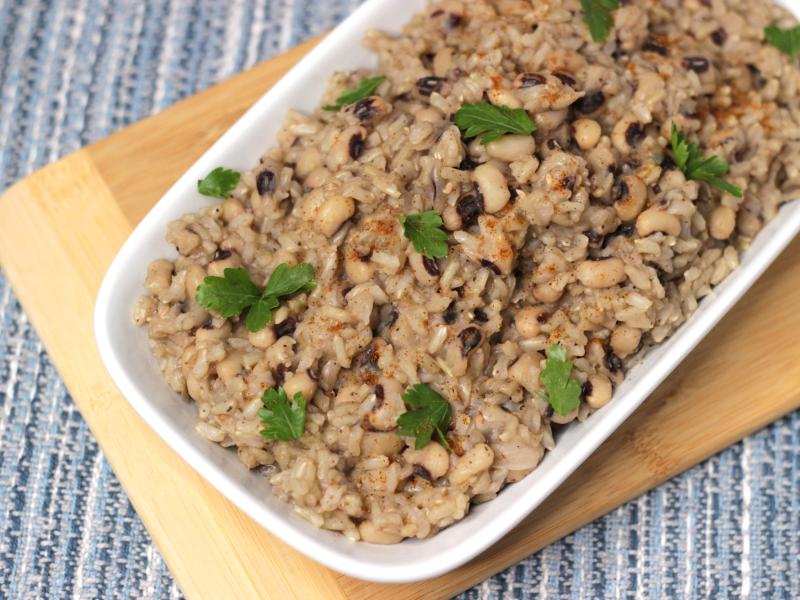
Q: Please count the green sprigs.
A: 11